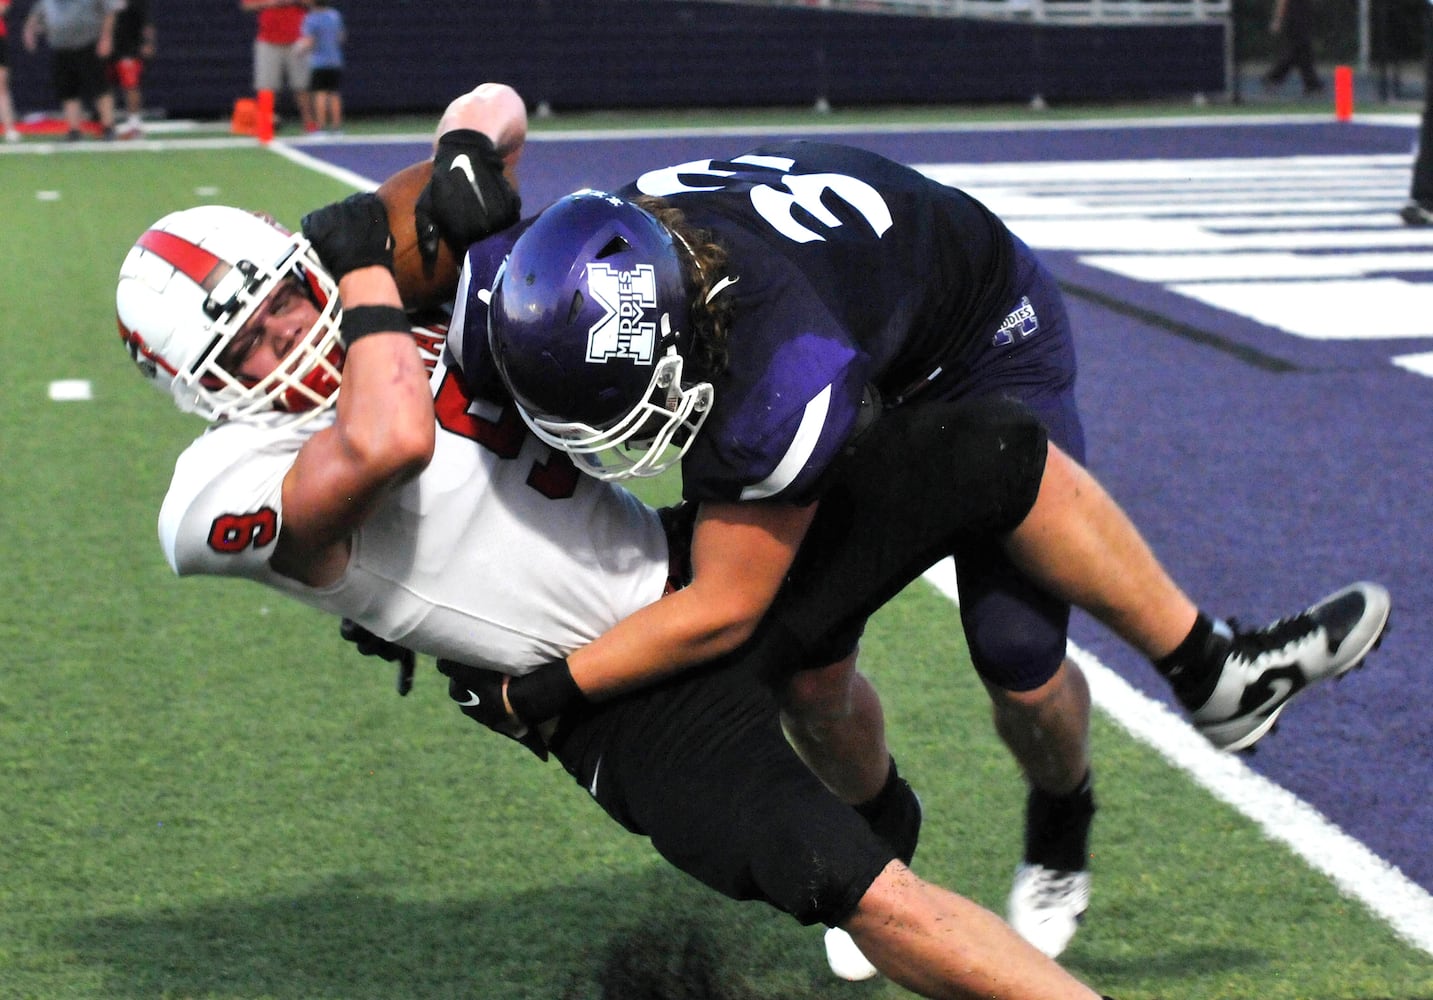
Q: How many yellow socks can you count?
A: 0